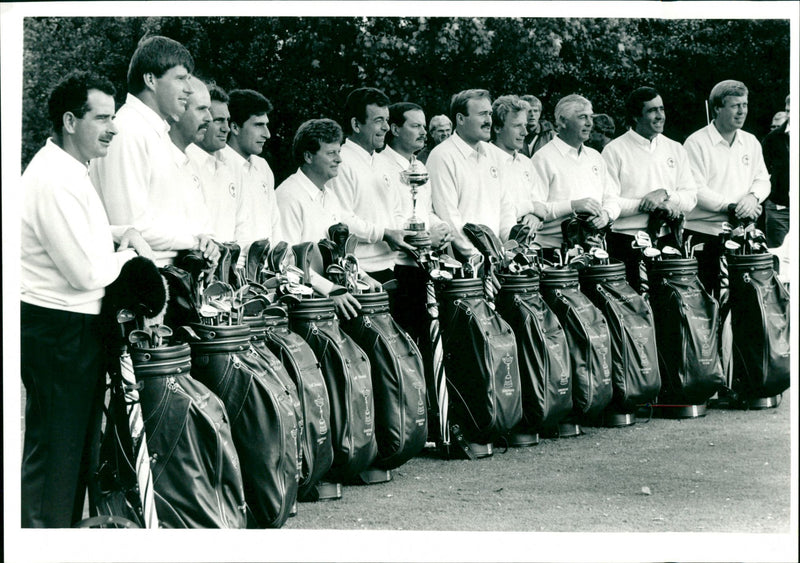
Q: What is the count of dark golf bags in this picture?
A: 12